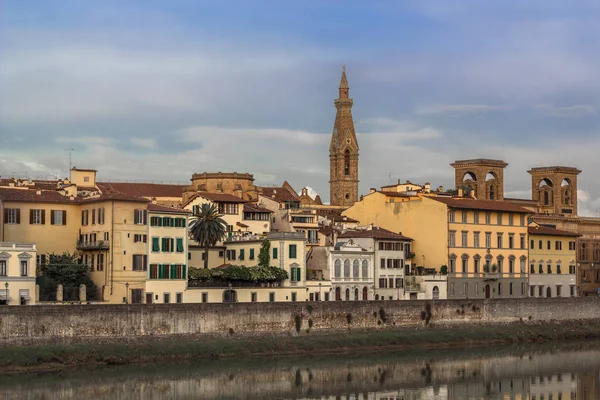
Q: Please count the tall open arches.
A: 4